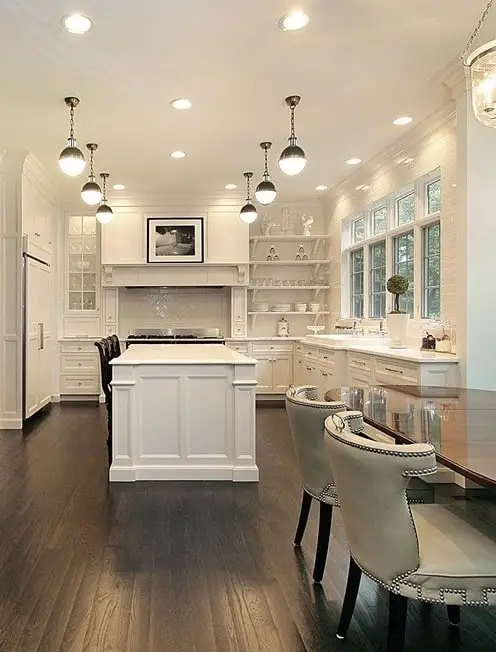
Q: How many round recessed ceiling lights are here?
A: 9